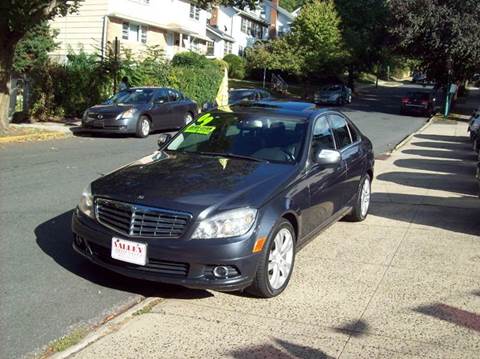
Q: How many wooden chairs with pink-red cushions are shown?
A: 0